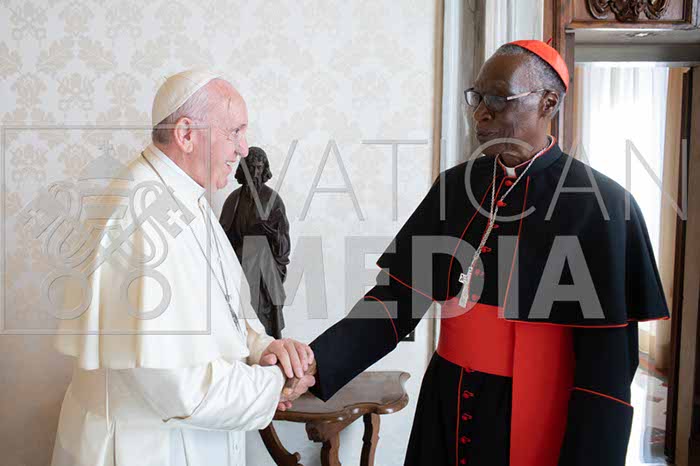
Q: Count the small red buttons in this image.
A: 11